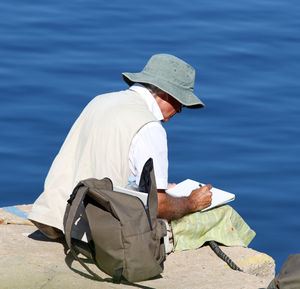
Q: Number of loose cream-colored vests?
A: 1